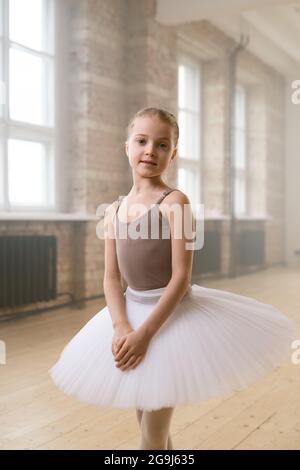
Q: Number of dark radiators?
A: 3